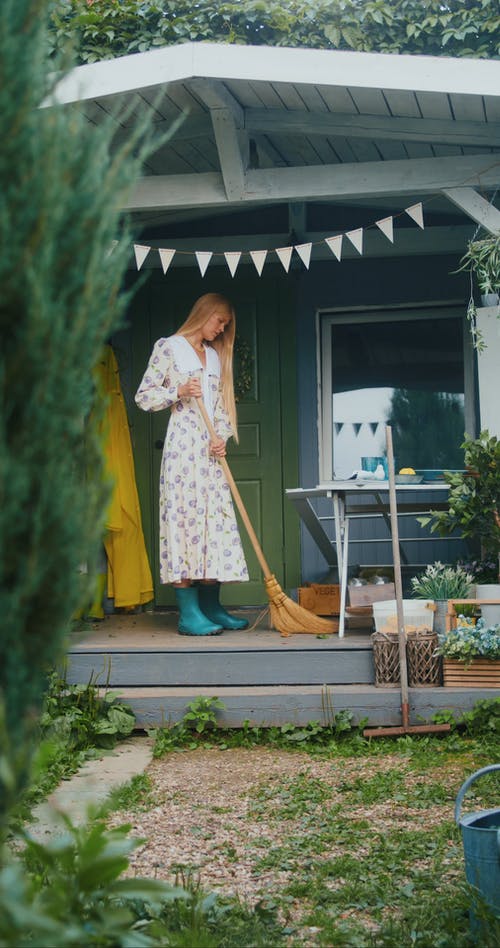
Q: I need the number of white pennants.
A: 11